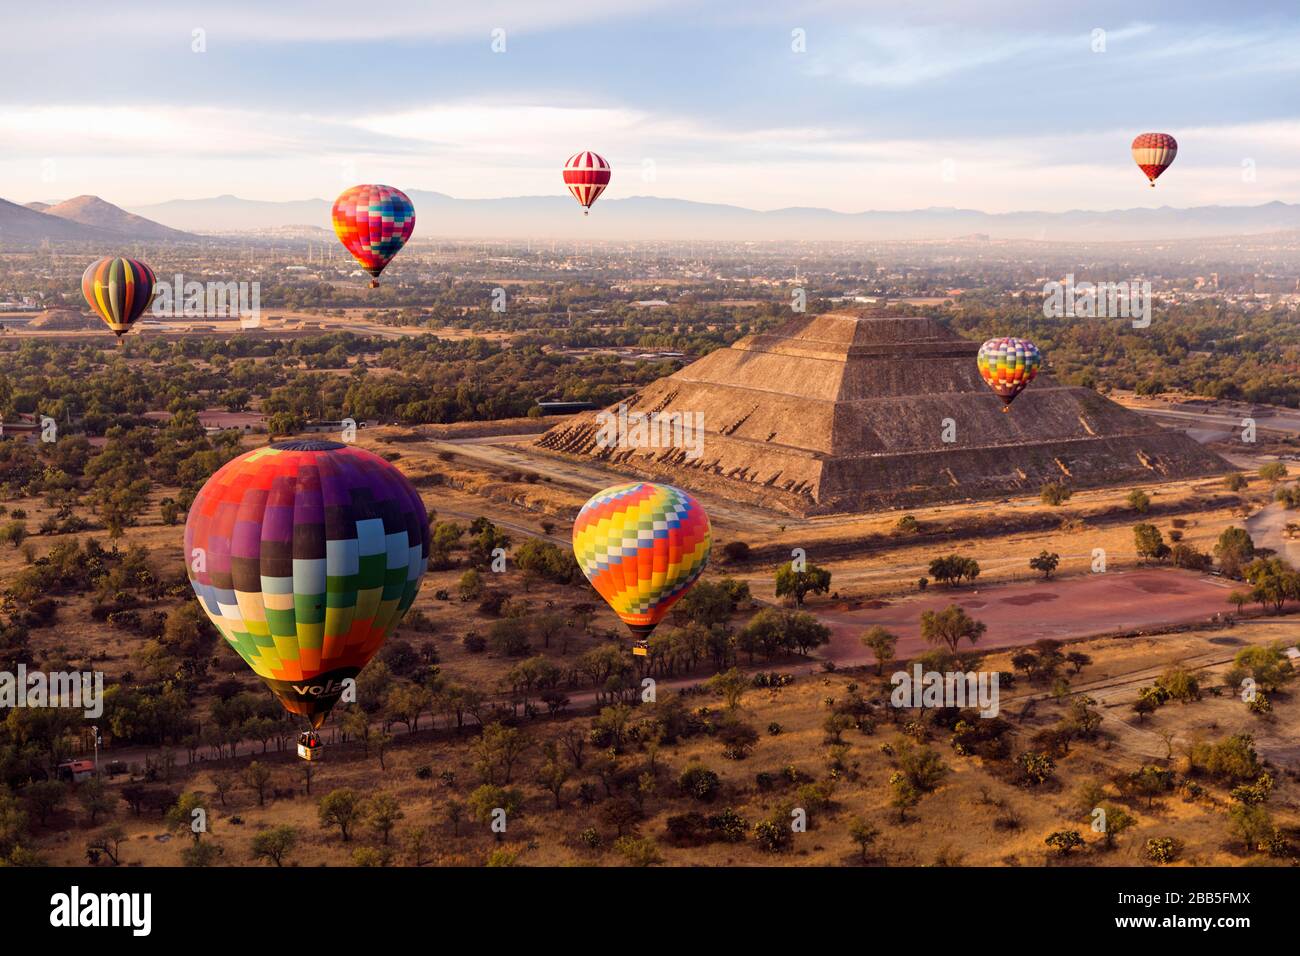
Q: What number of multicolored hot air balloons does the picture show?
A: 5